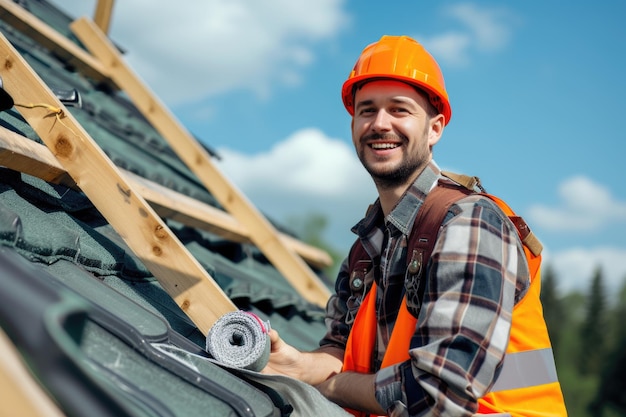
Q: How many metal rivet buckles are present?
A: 2